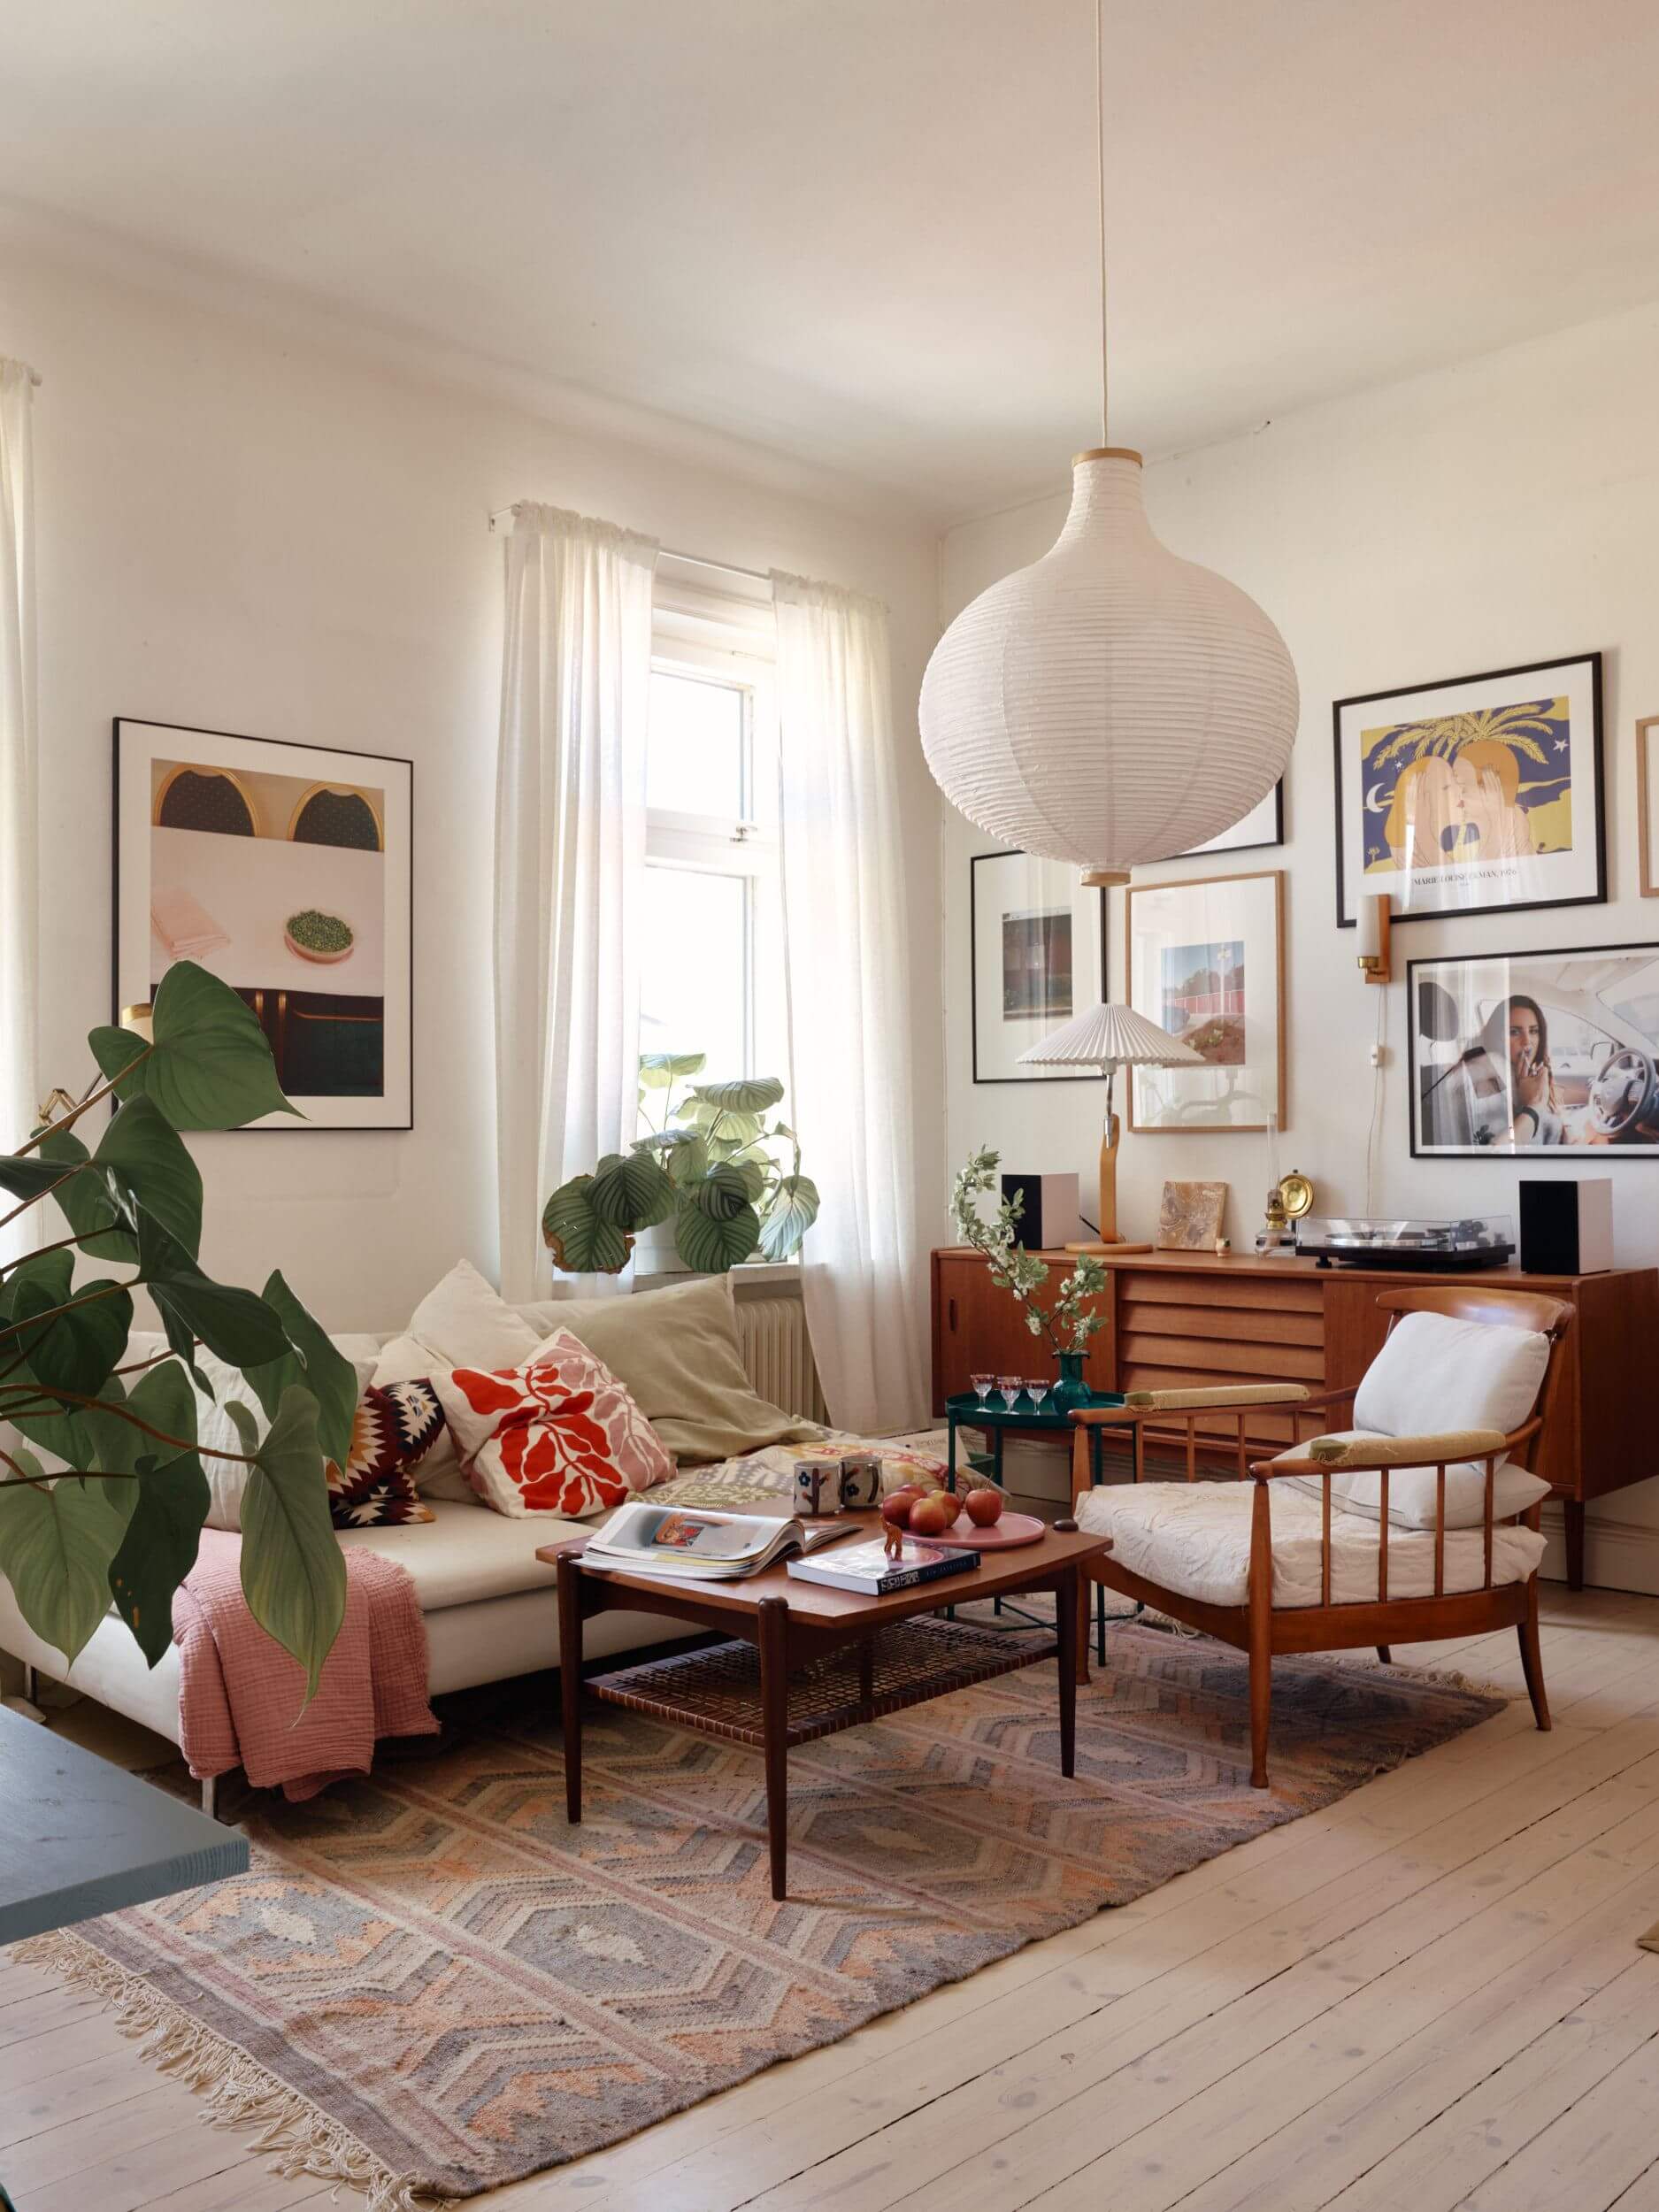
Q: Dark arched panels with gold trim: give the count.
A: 2